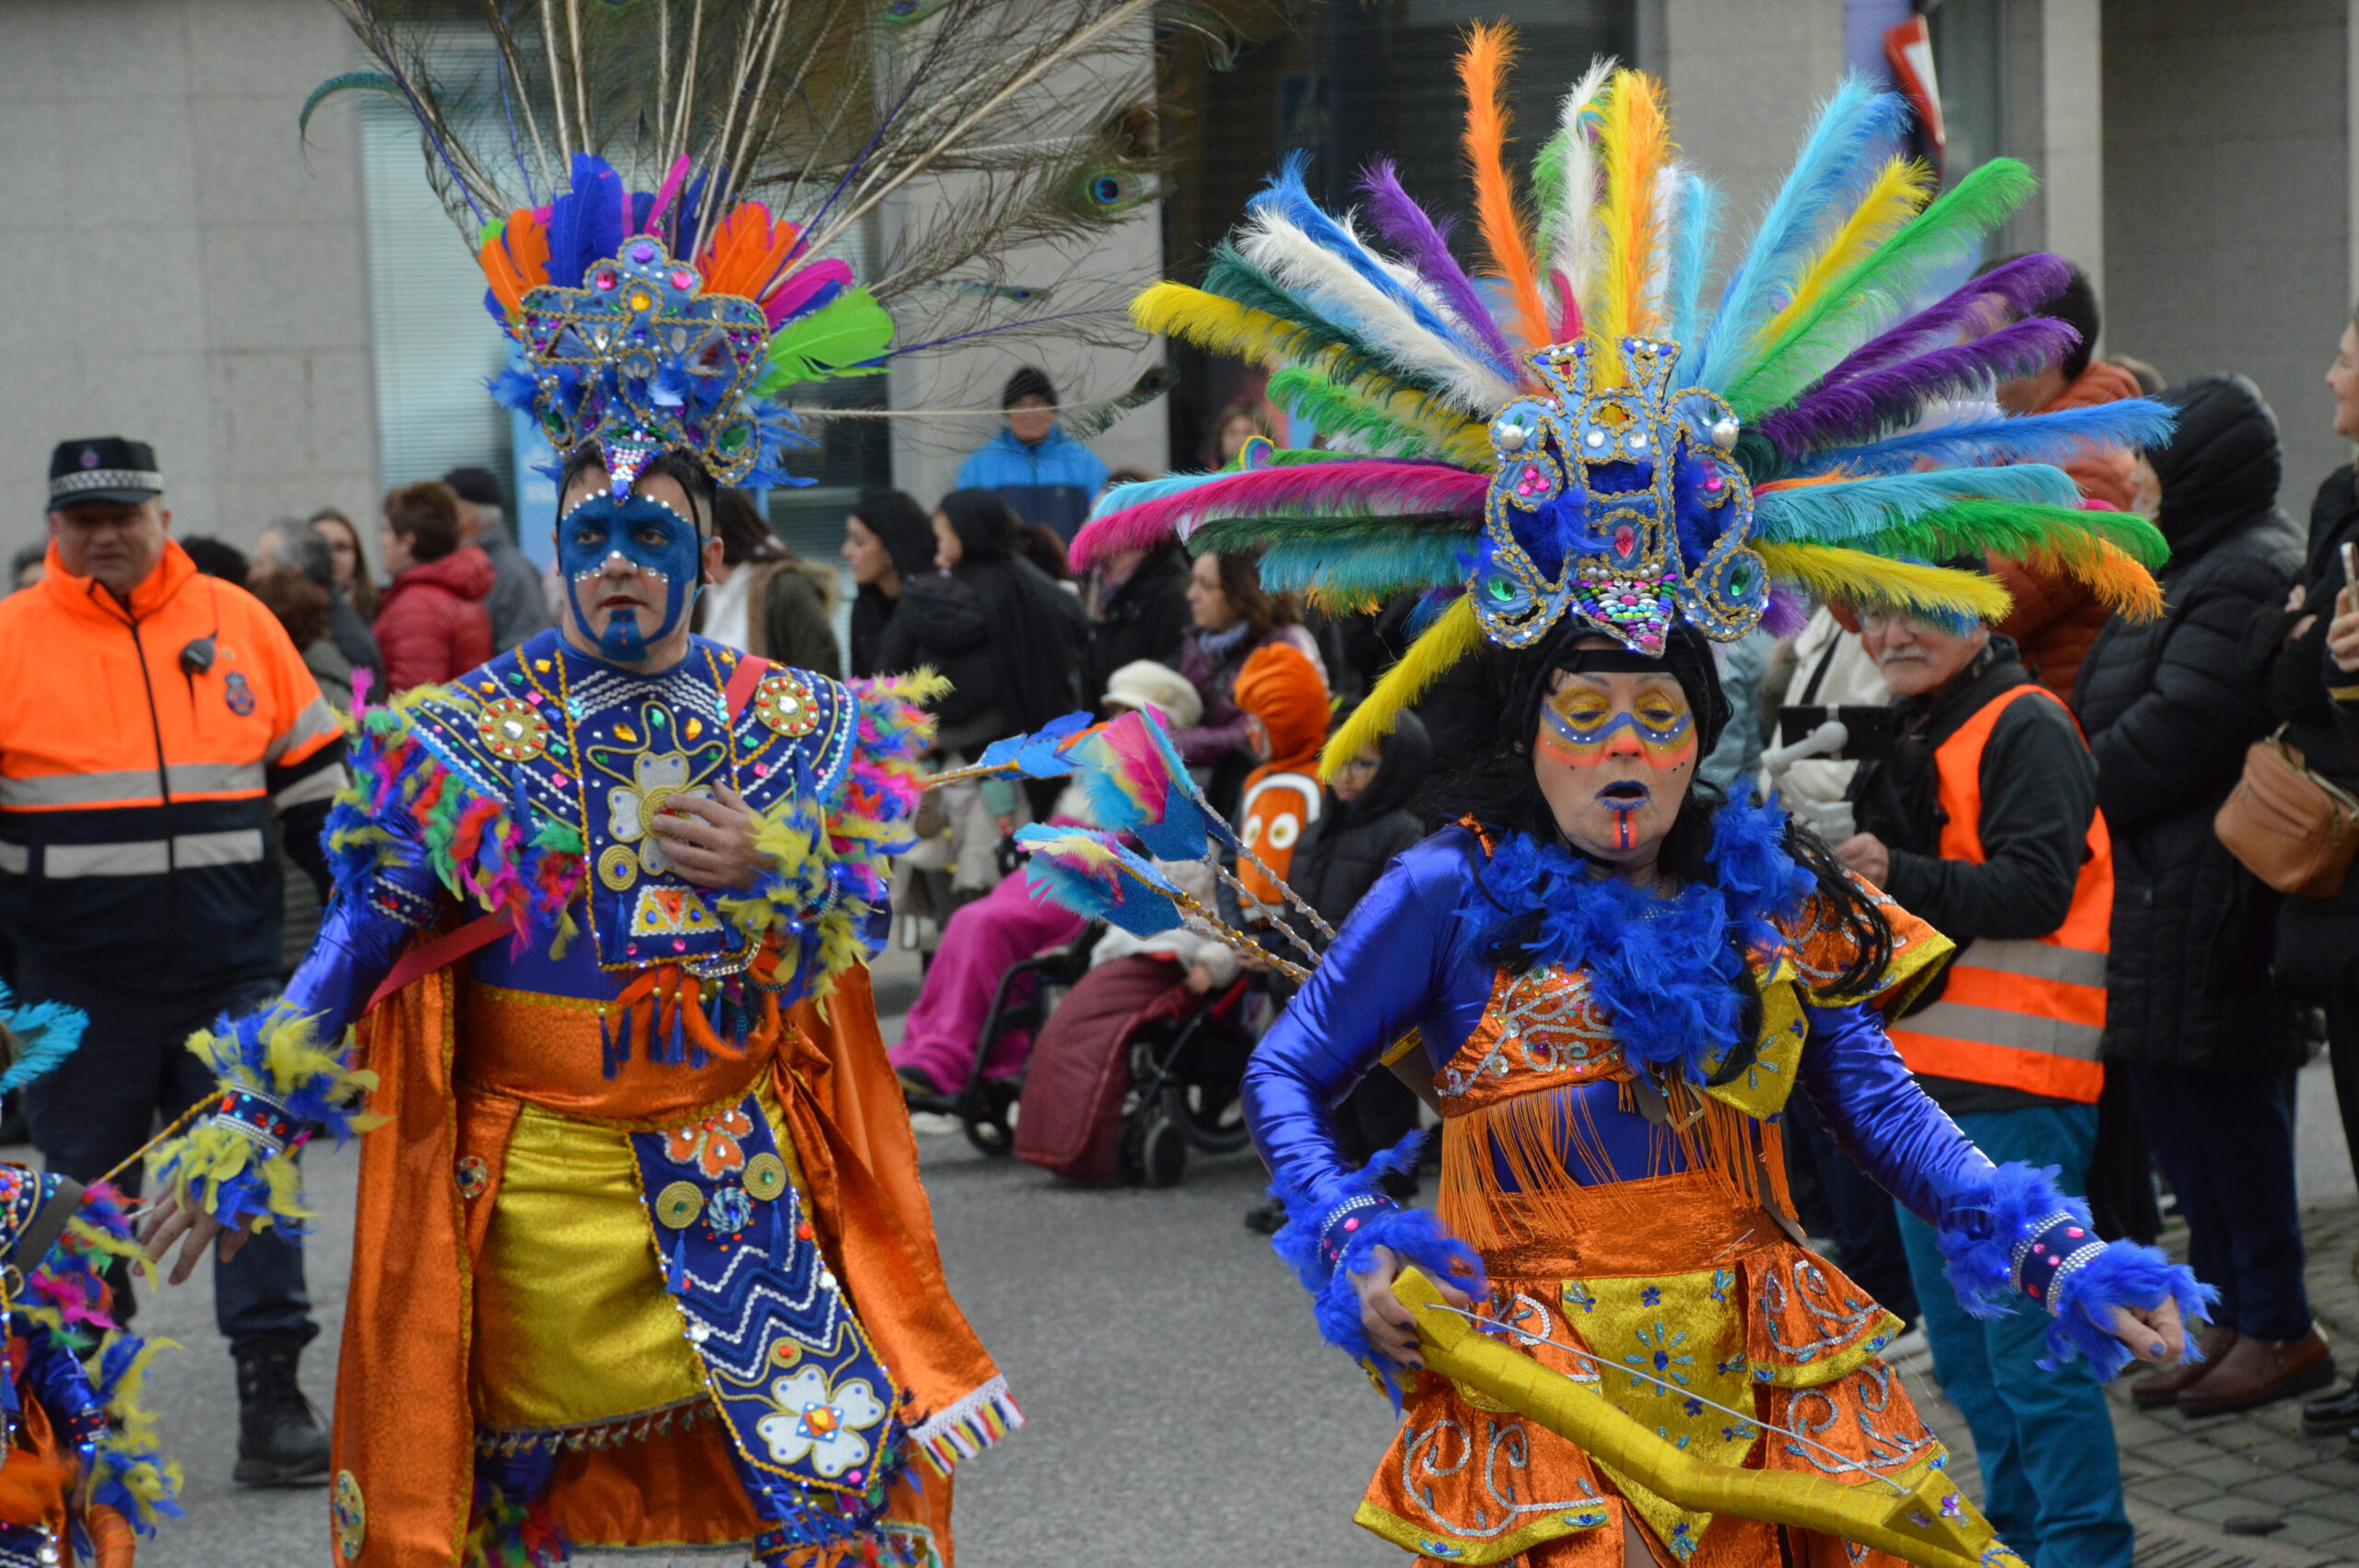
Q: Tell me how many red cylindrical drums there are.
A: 0